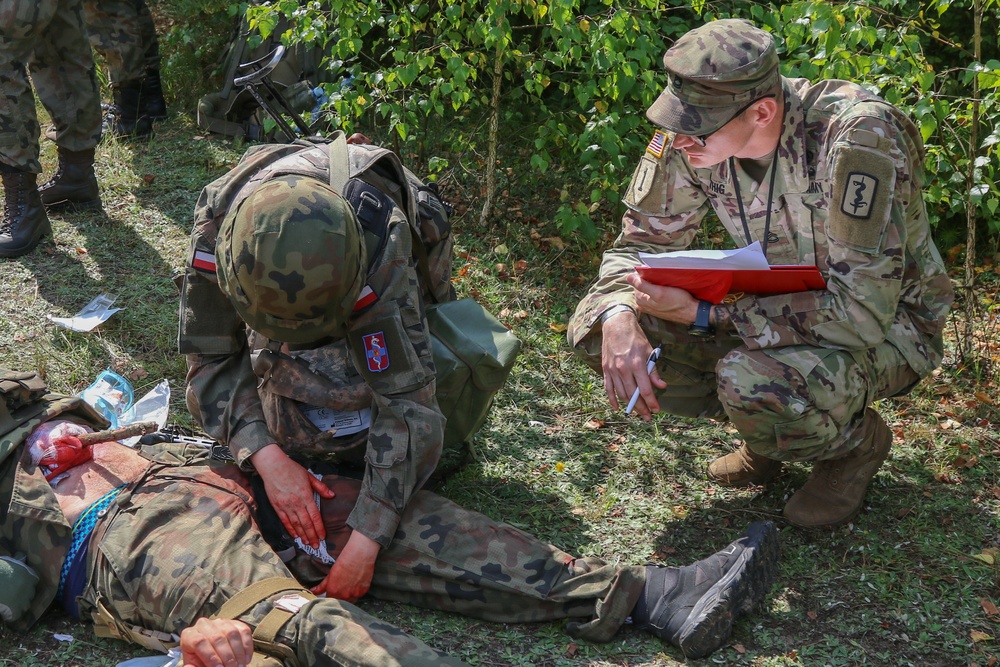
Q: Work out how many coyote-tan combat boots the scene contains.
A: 2